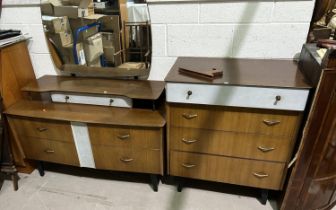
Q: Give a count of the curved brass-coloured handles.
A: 10